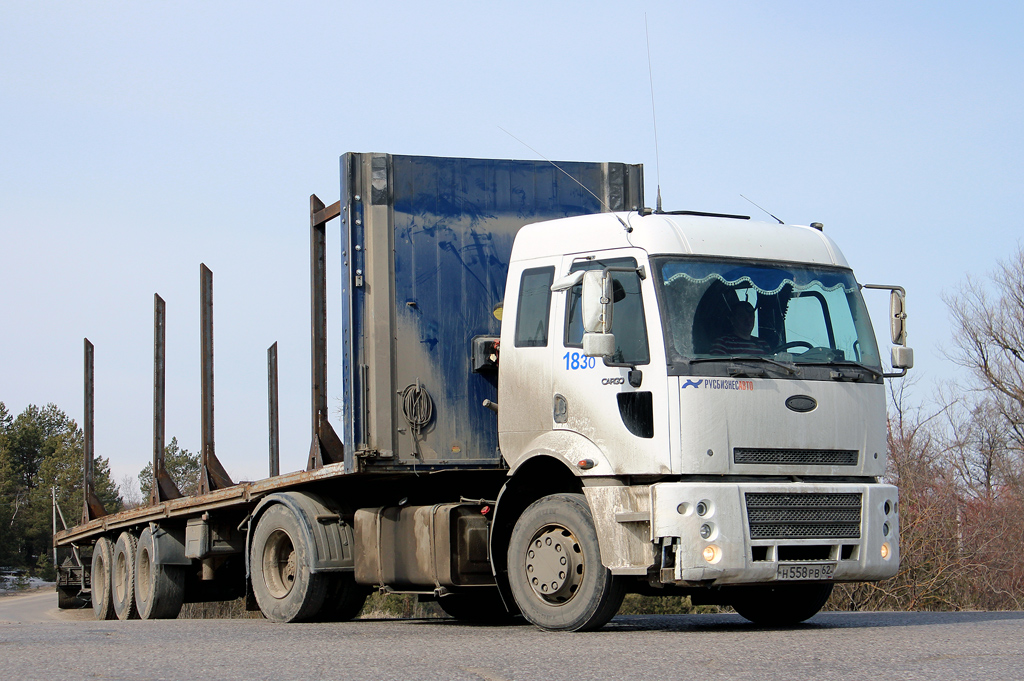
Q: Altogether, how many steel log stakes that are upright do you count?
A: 5